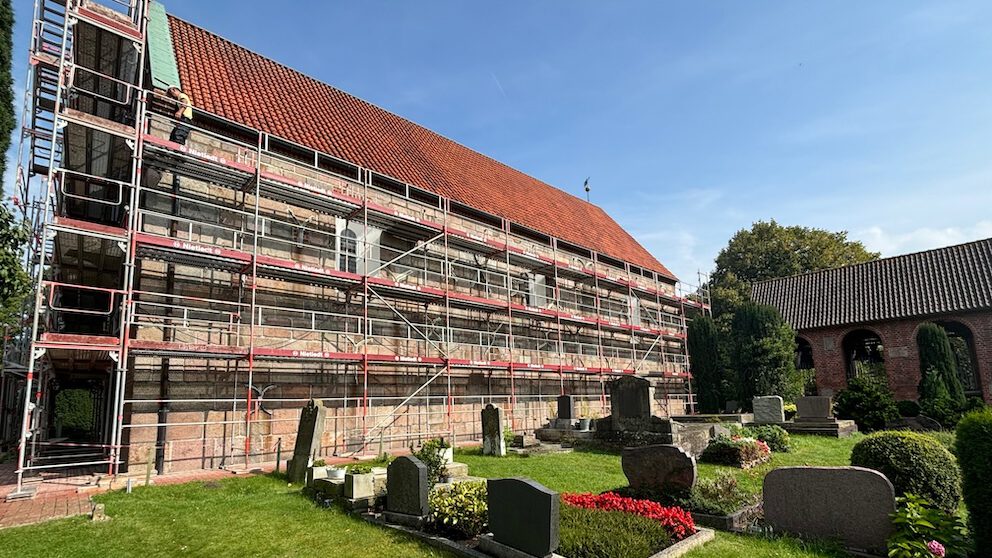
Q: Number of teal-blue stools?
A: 0